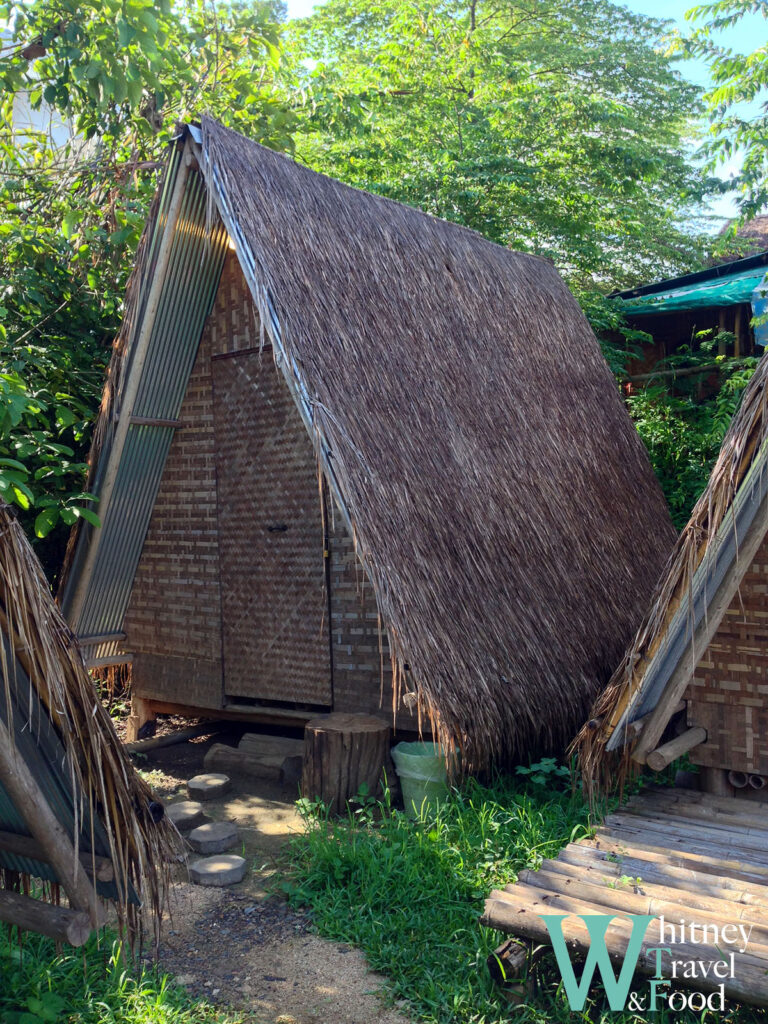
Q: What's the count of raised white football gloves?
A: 0